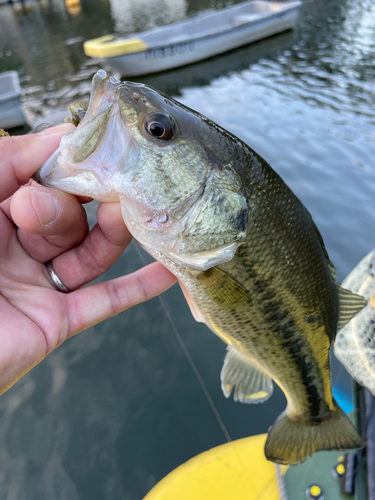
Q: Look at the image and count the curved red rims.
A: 0